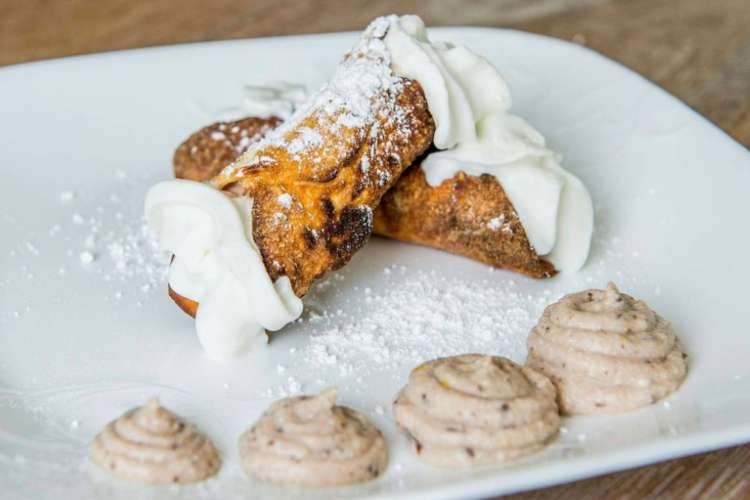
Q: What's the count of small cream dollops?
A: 4